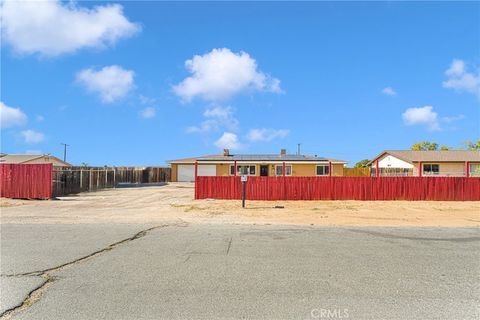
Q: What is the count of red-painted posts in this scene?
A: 7